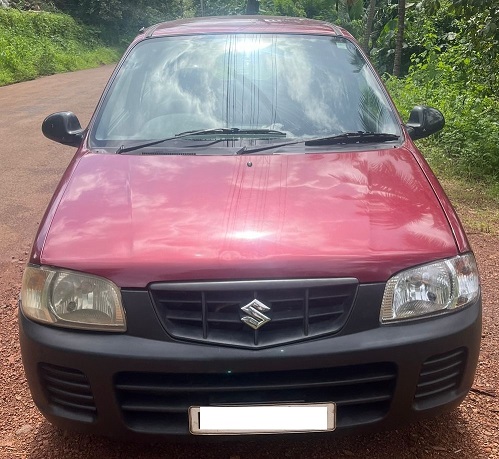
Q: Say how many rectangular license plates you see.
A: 1